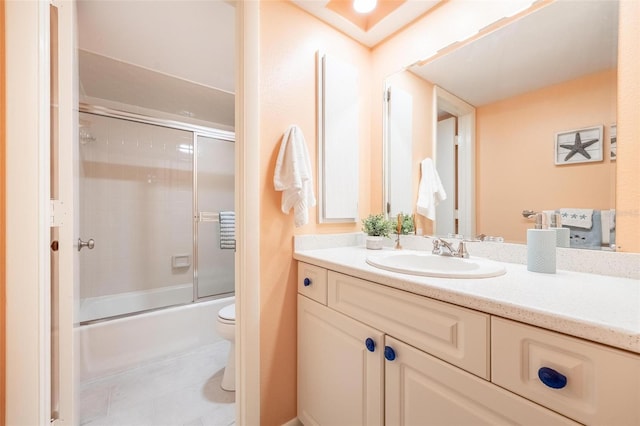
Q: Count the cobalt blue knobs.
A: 4